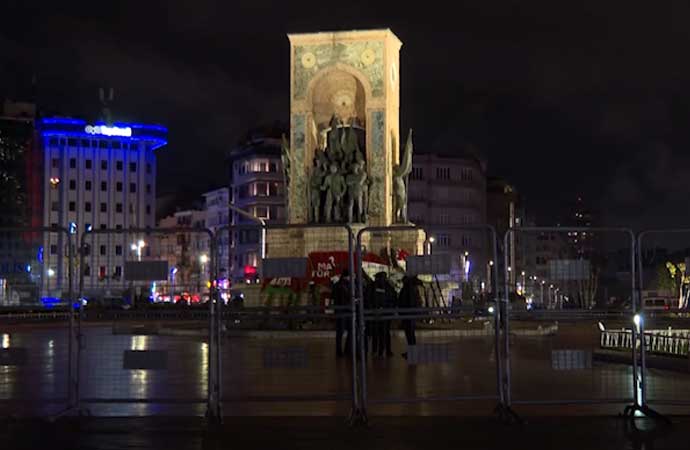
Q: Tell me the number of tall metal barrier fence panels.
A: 6